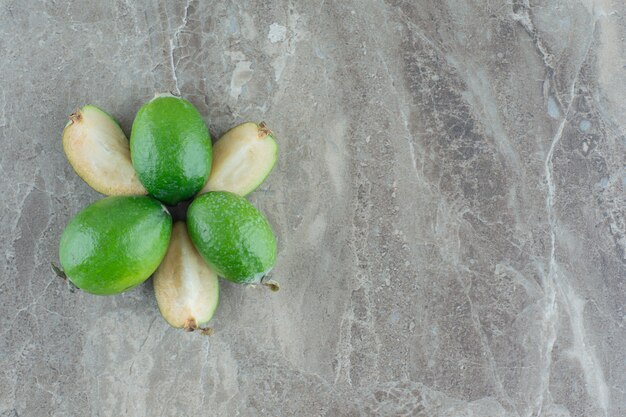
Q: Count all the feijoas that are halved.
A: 3